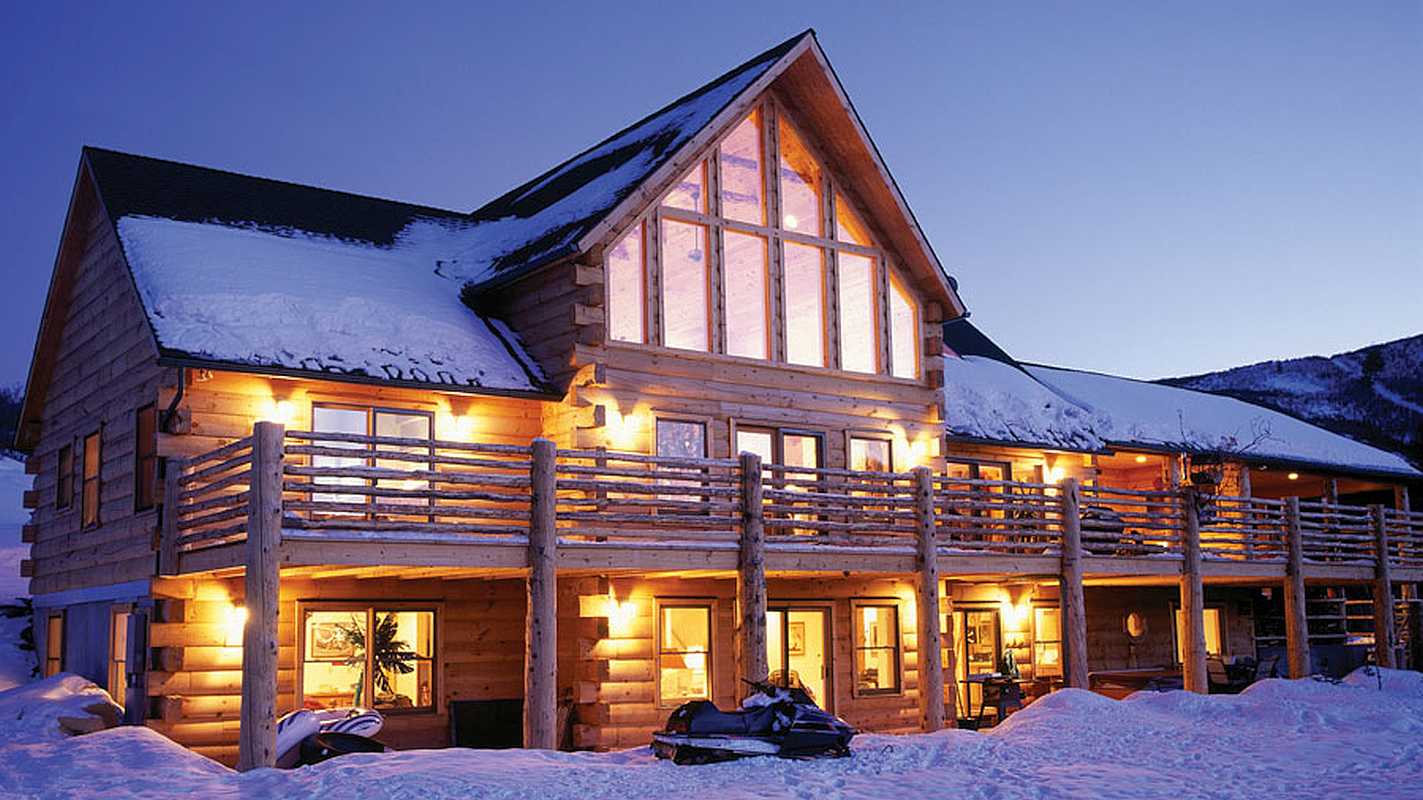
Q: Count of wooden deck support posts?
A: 8